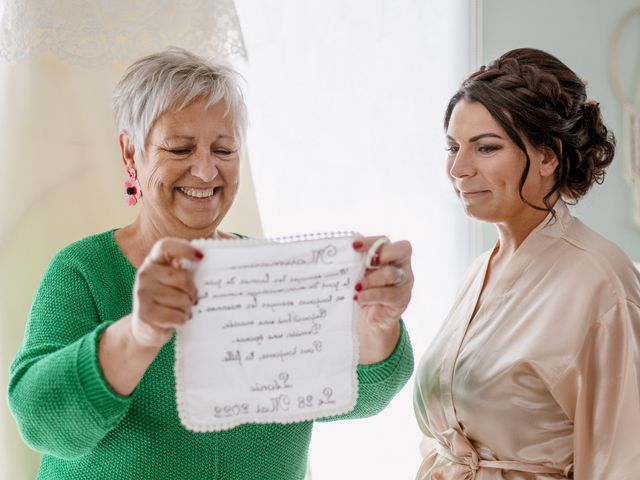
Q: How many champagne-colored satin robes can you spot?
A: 1